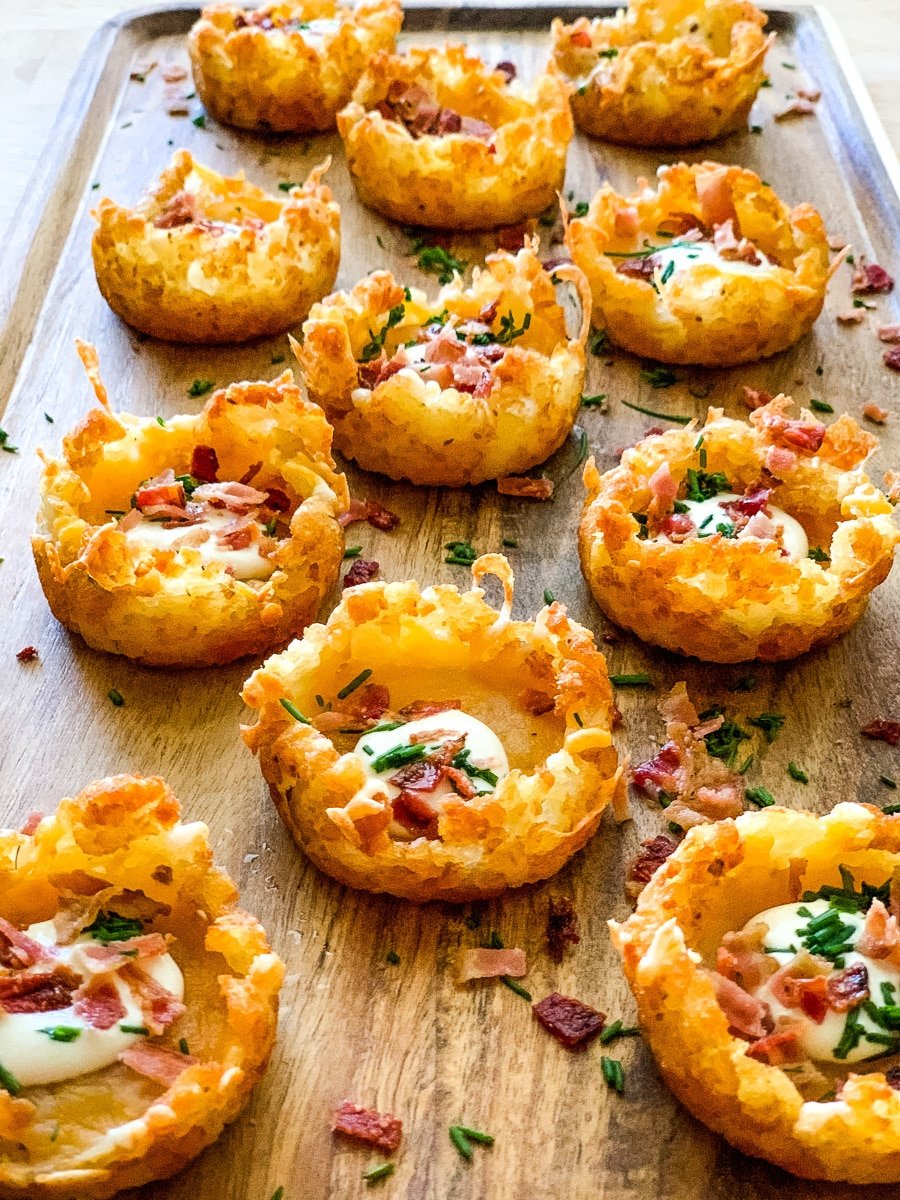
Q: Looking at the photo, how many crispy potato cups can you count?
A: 11